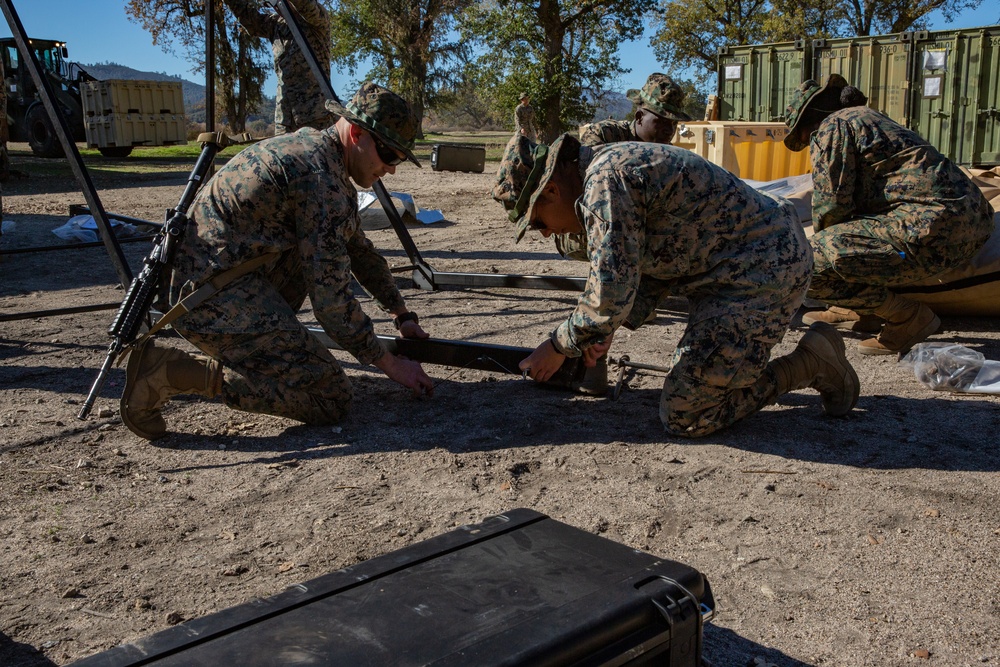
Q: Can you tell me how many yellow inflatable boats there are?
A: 0